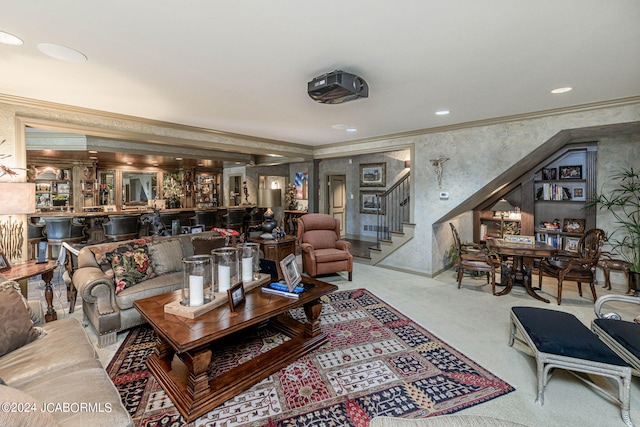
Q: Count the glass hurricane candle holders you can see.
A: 3